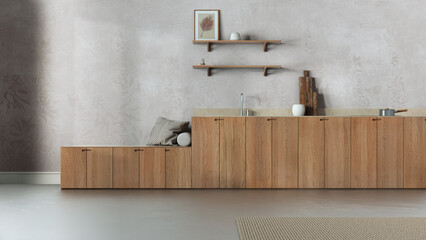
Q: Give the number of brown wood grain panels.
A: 14